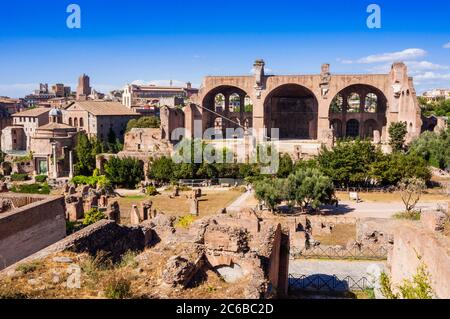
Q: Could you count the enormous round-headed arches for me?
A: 3